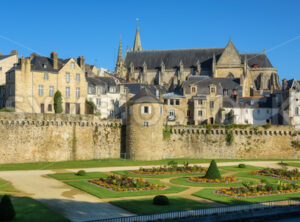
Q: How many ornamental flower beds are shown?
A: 5